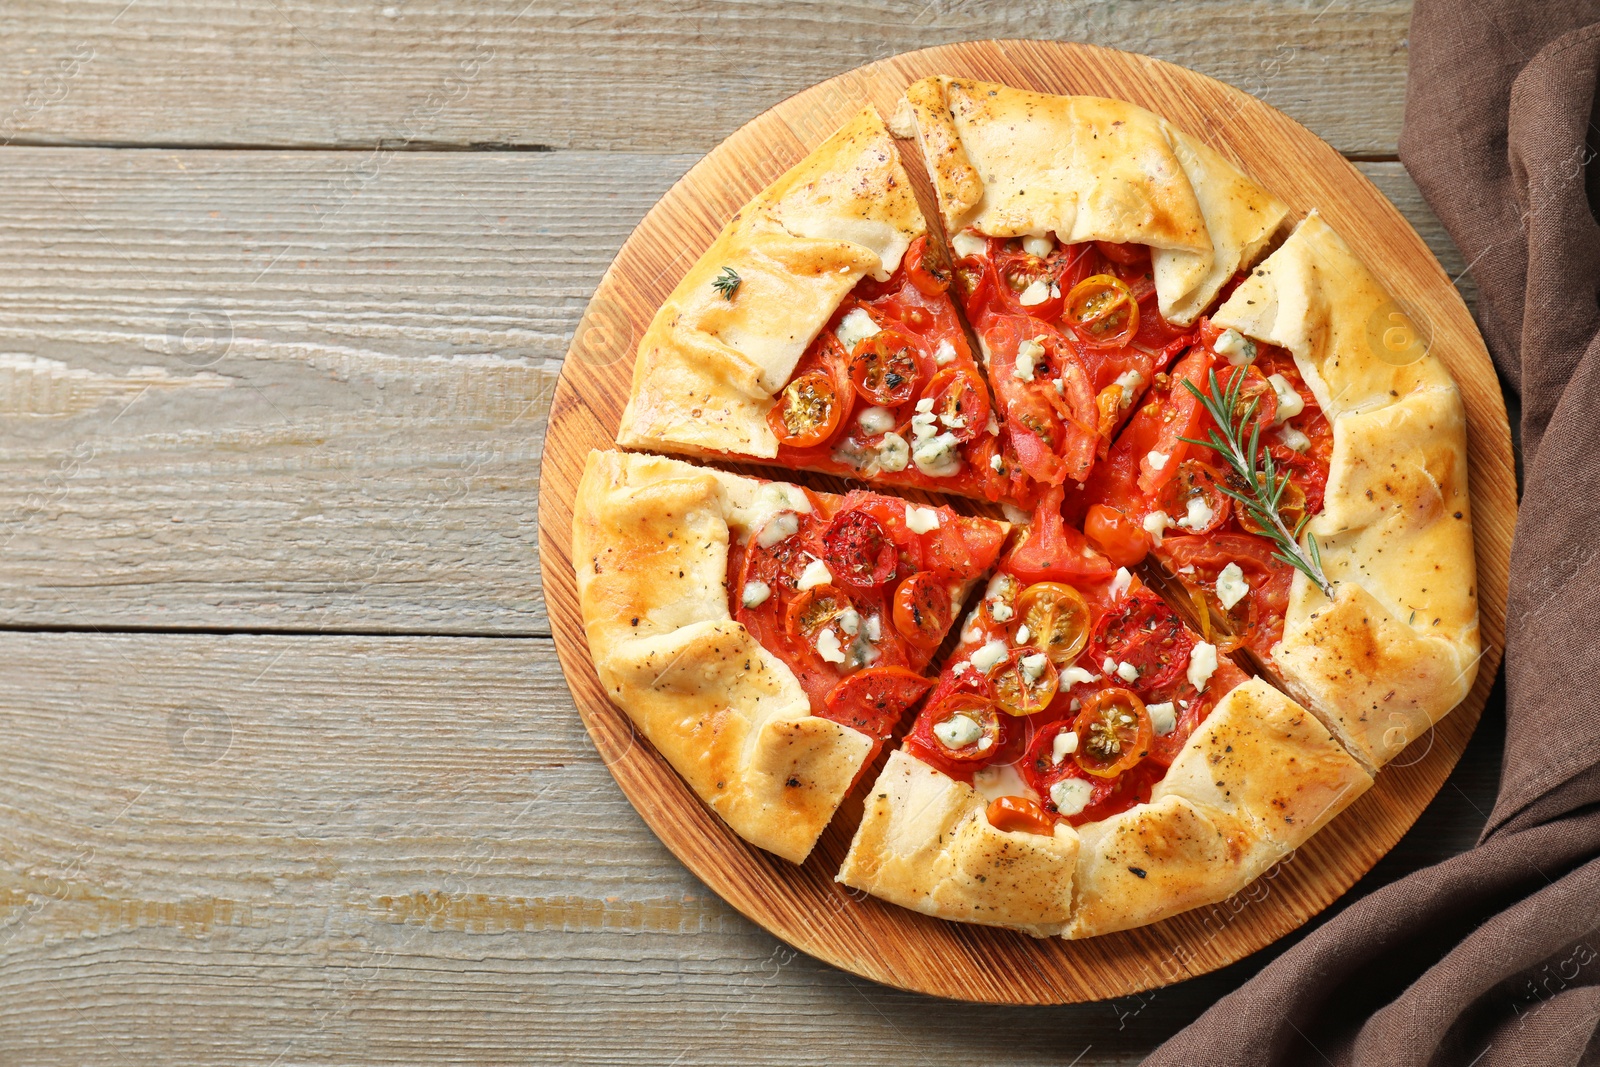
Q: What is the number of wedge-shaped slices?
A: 5